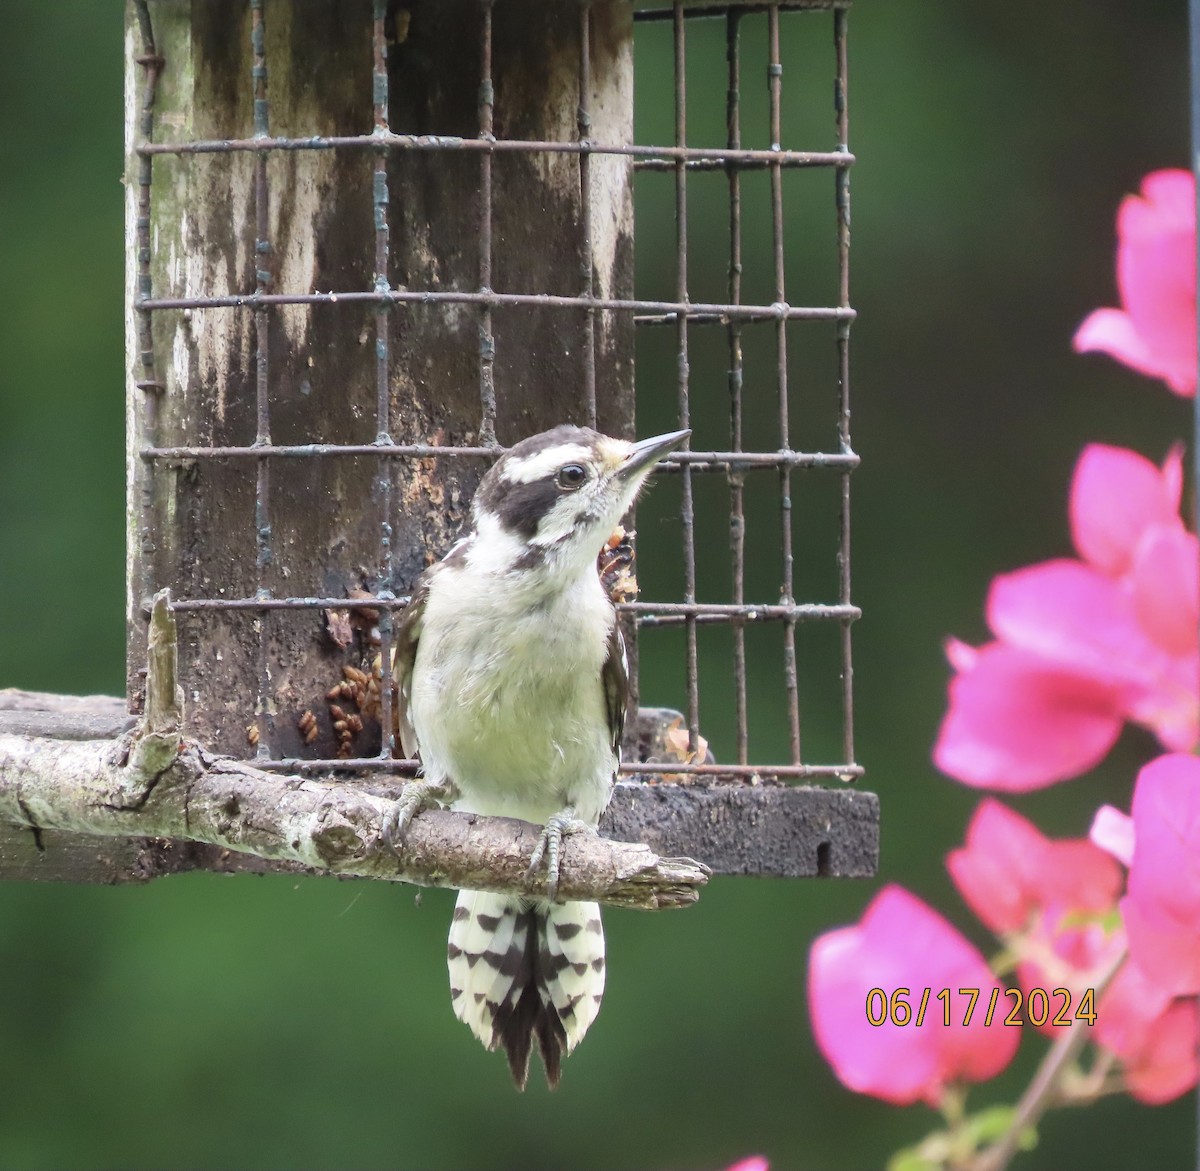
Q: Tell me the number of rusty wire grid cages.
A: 1